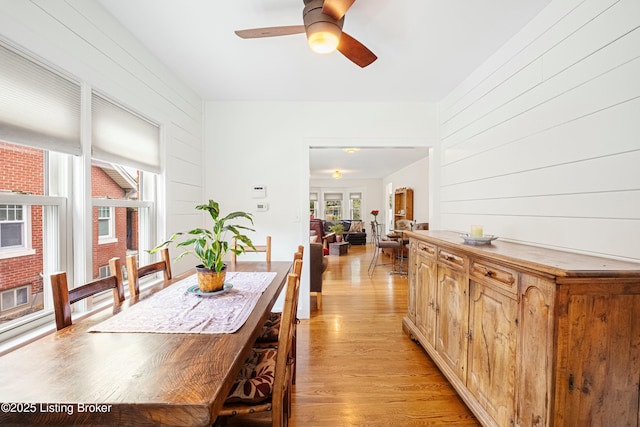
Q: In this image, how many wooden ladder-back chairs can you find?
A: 5